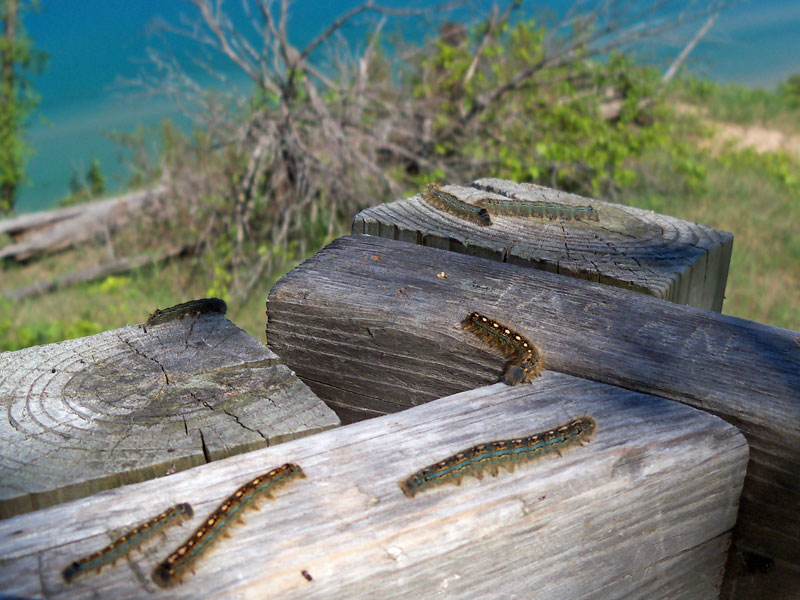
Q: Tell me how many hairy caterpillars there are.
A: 7